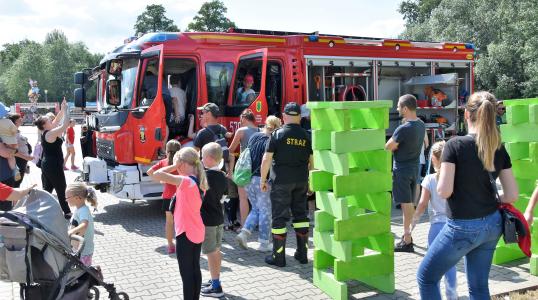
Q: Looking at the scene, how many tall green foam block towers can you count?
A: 2